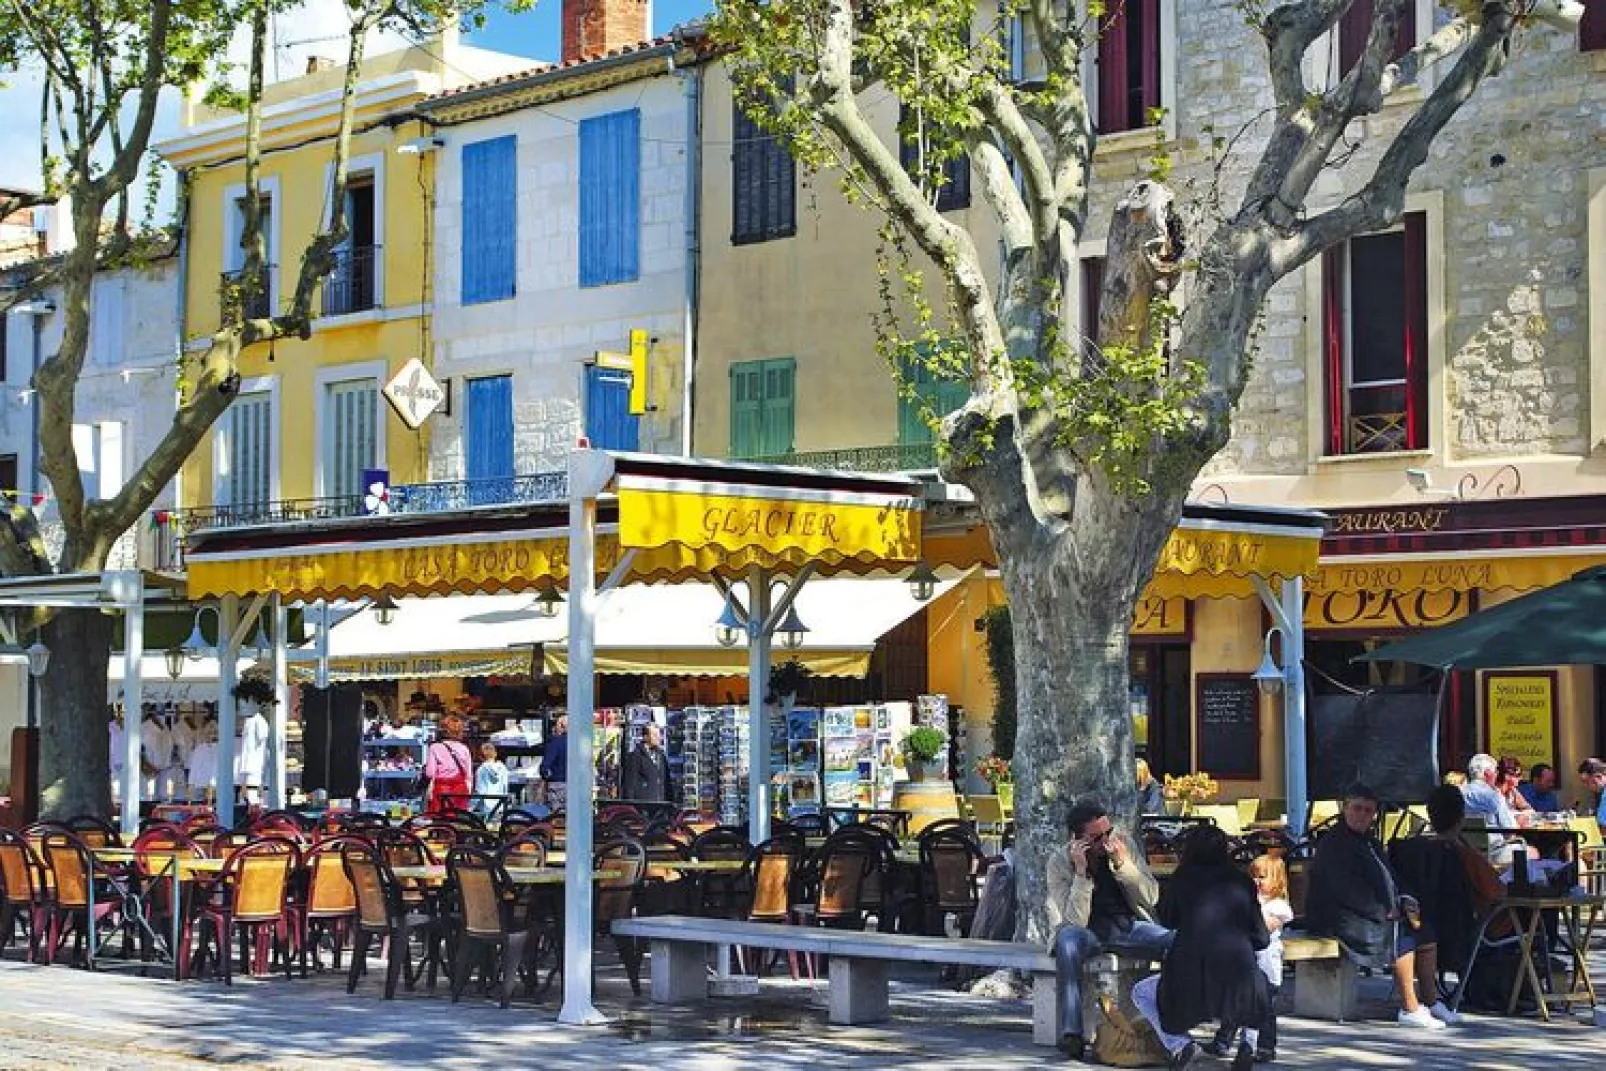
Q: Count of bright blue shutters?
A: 4